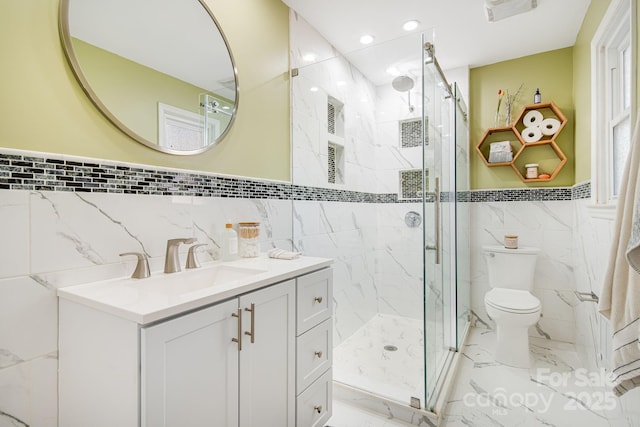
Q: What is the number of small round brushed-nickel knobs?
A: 3